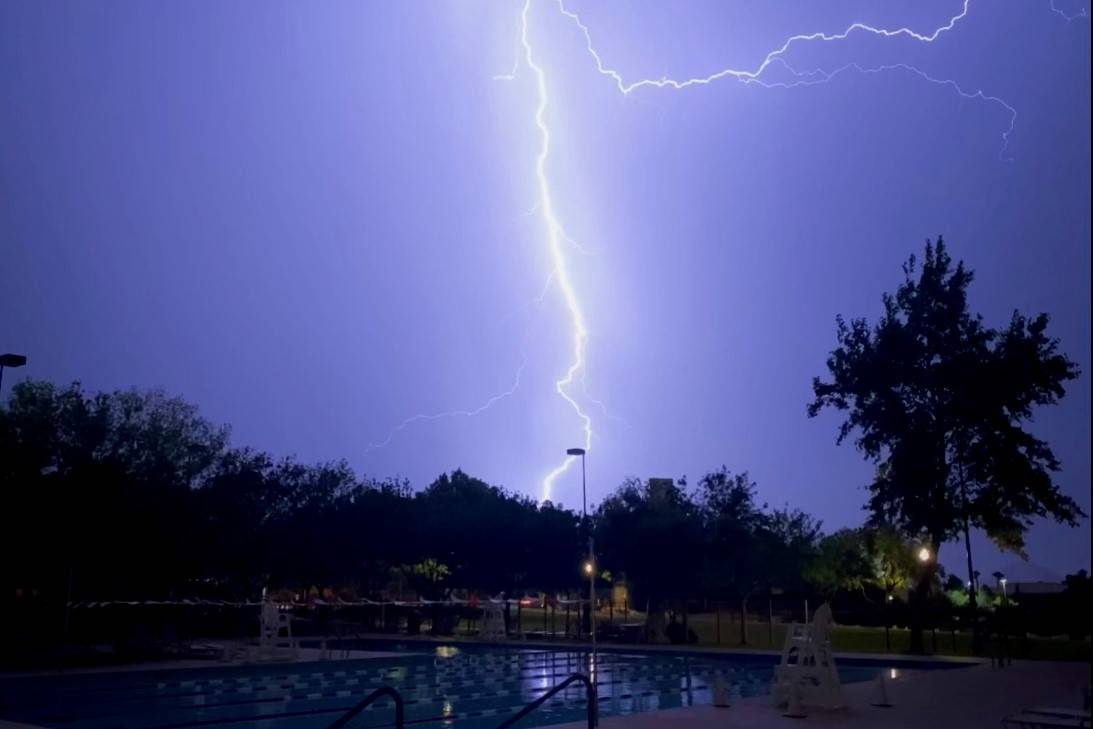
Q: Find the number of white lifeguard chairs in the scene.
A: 3